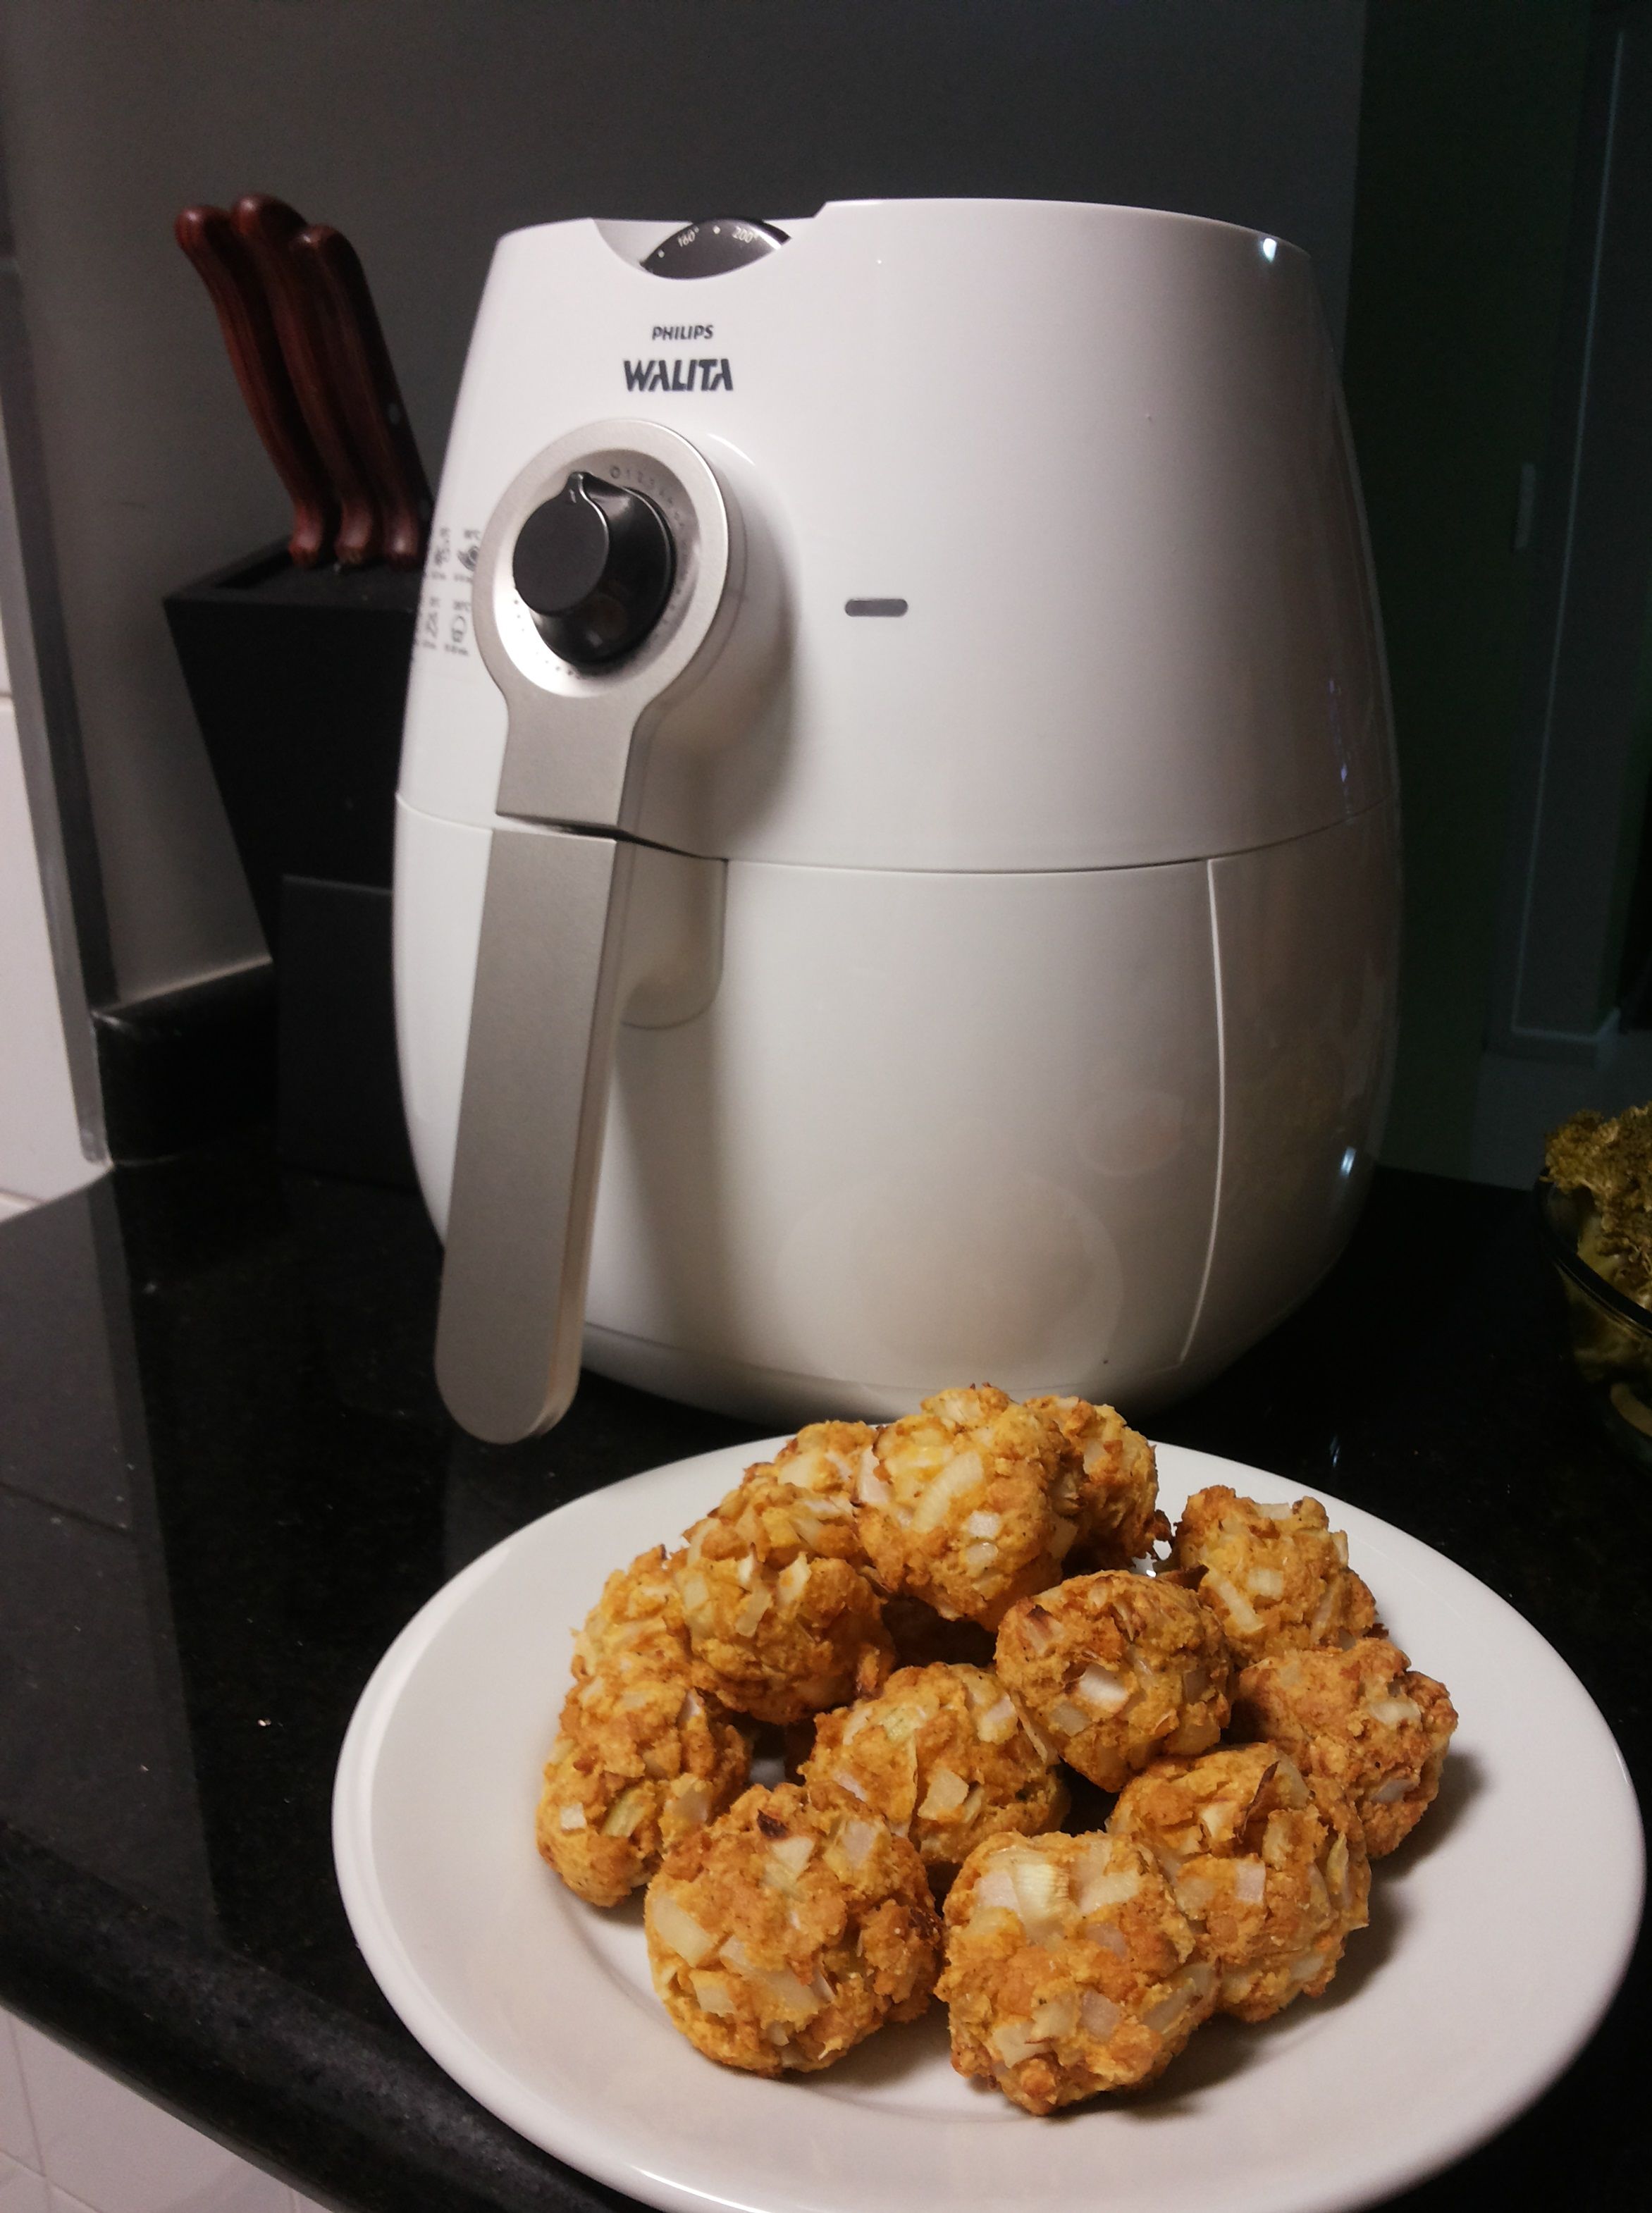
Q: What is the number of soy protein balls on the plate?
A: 13